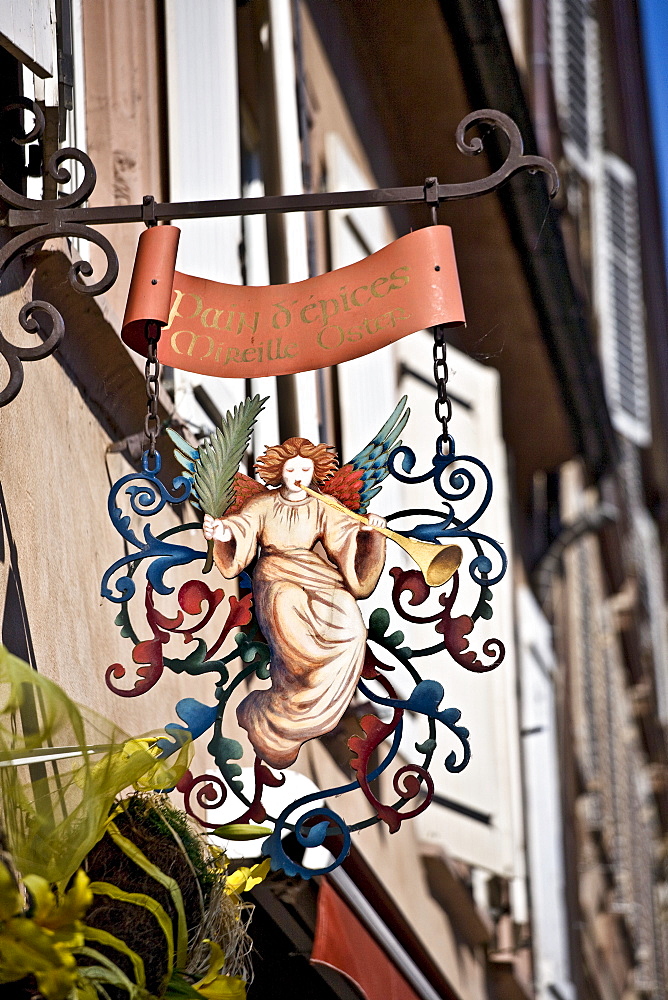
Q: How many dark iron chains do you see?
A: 2